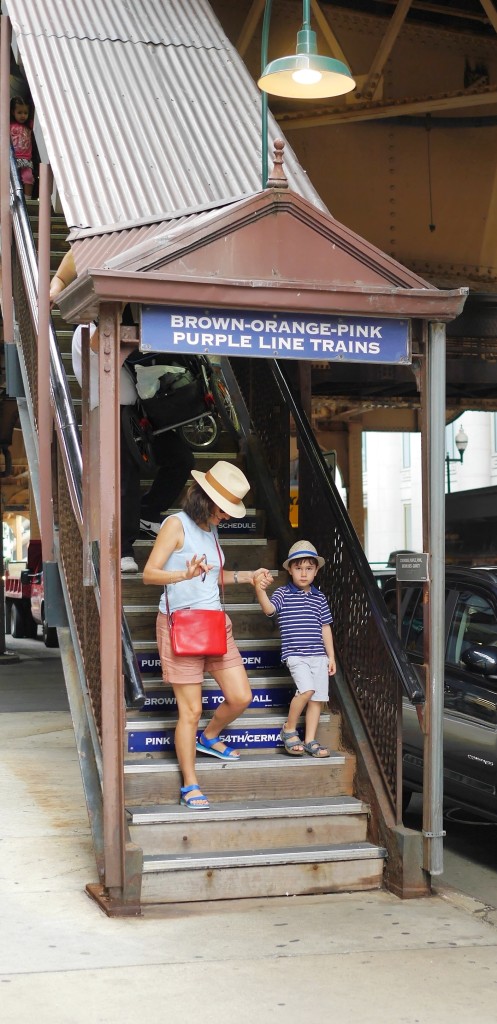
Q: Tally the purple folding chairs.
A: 0